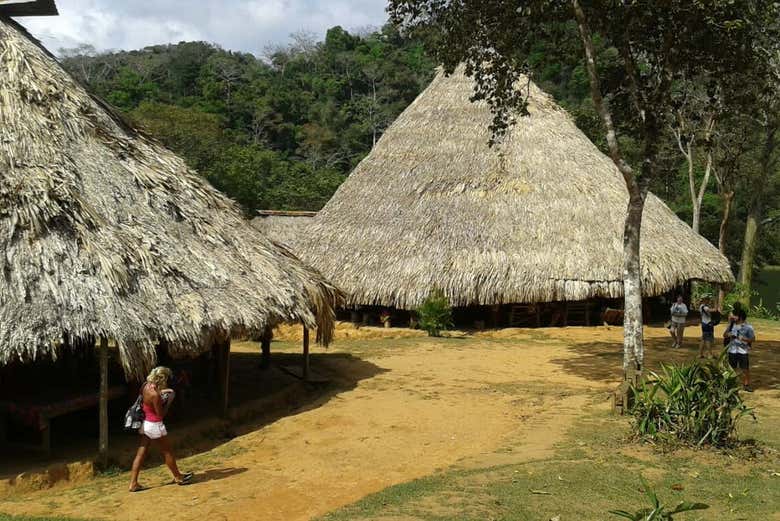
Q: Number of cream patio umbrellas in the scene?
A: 0